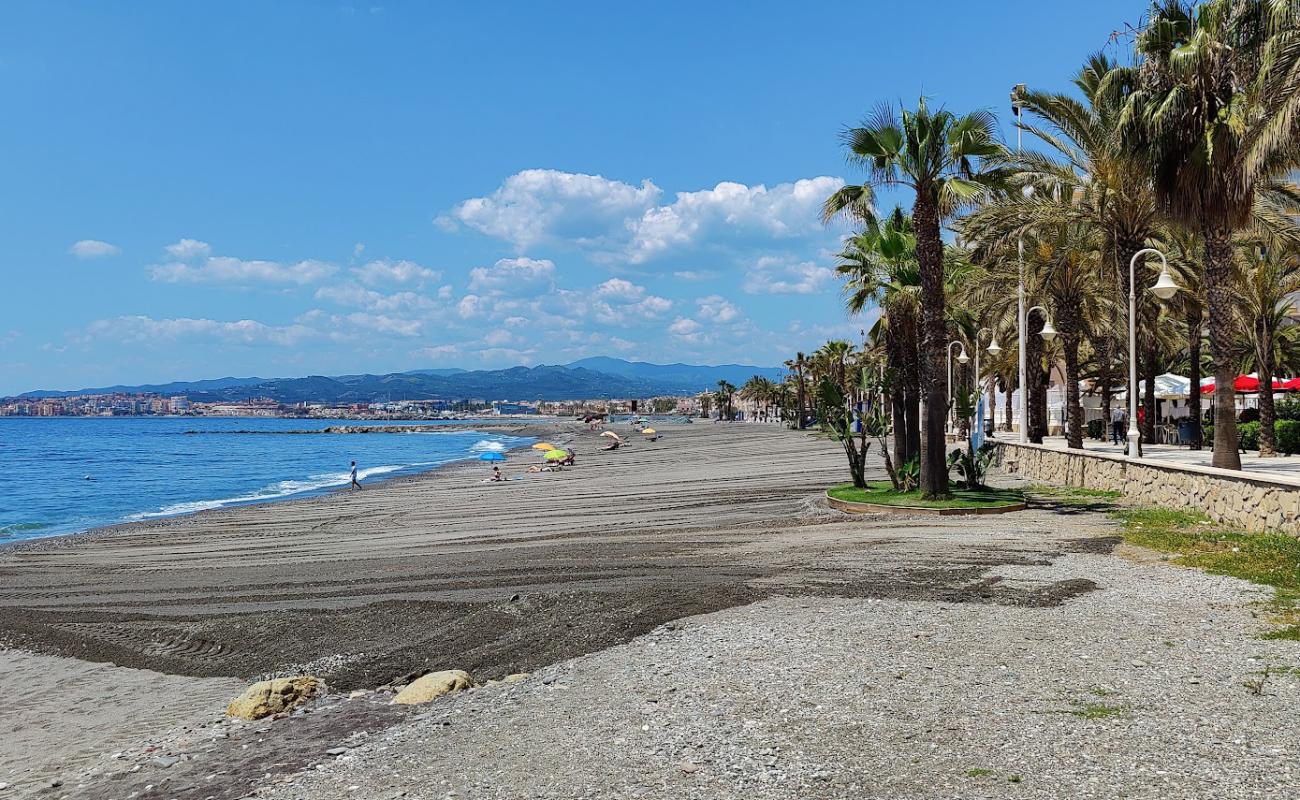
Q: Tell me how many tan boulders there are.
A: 2